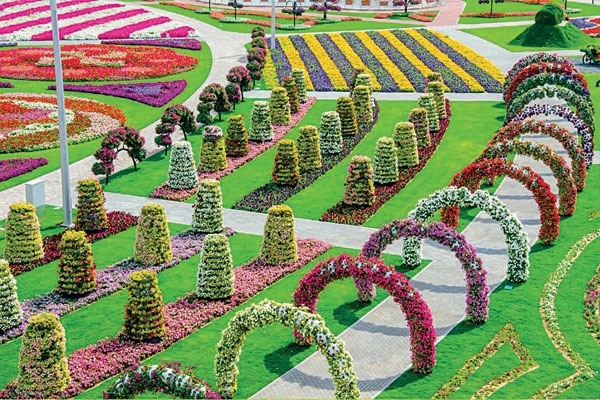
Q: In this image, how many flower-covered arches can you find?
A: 13